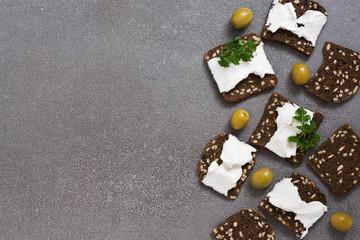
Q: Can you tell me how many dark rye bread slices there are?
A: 8